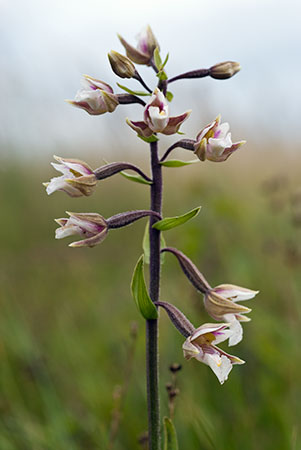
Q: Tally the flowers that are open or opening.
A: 8